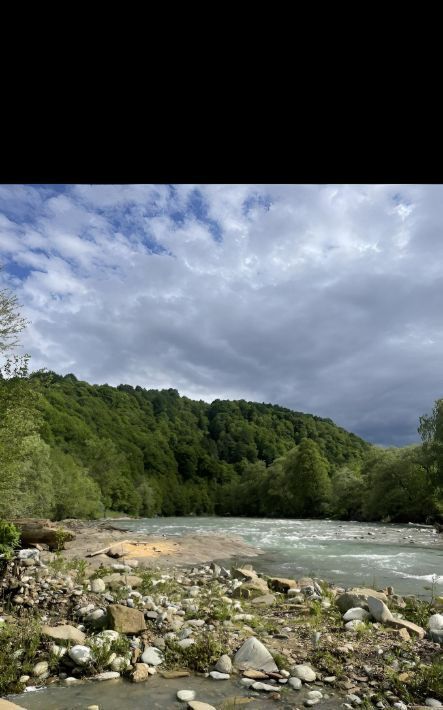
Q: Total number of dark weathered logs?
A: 1